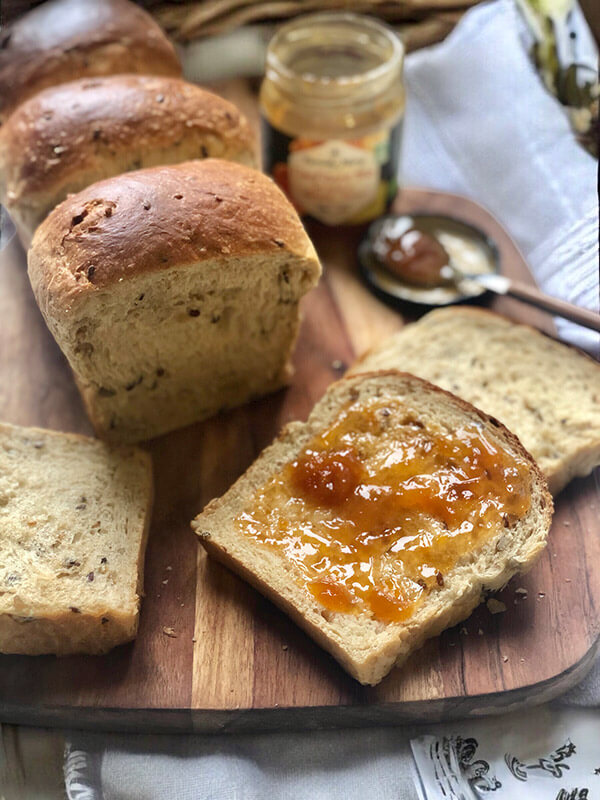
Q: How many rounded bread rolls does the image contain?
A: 3